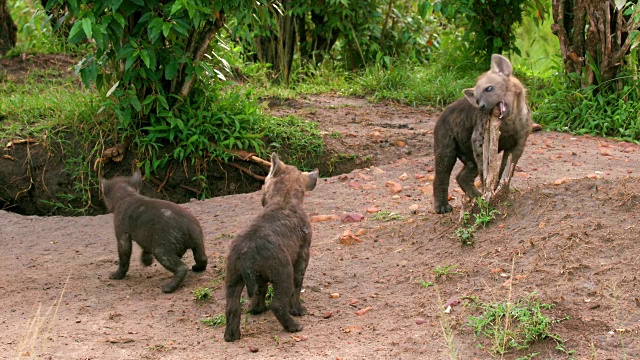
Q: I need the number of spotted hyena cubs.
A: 3